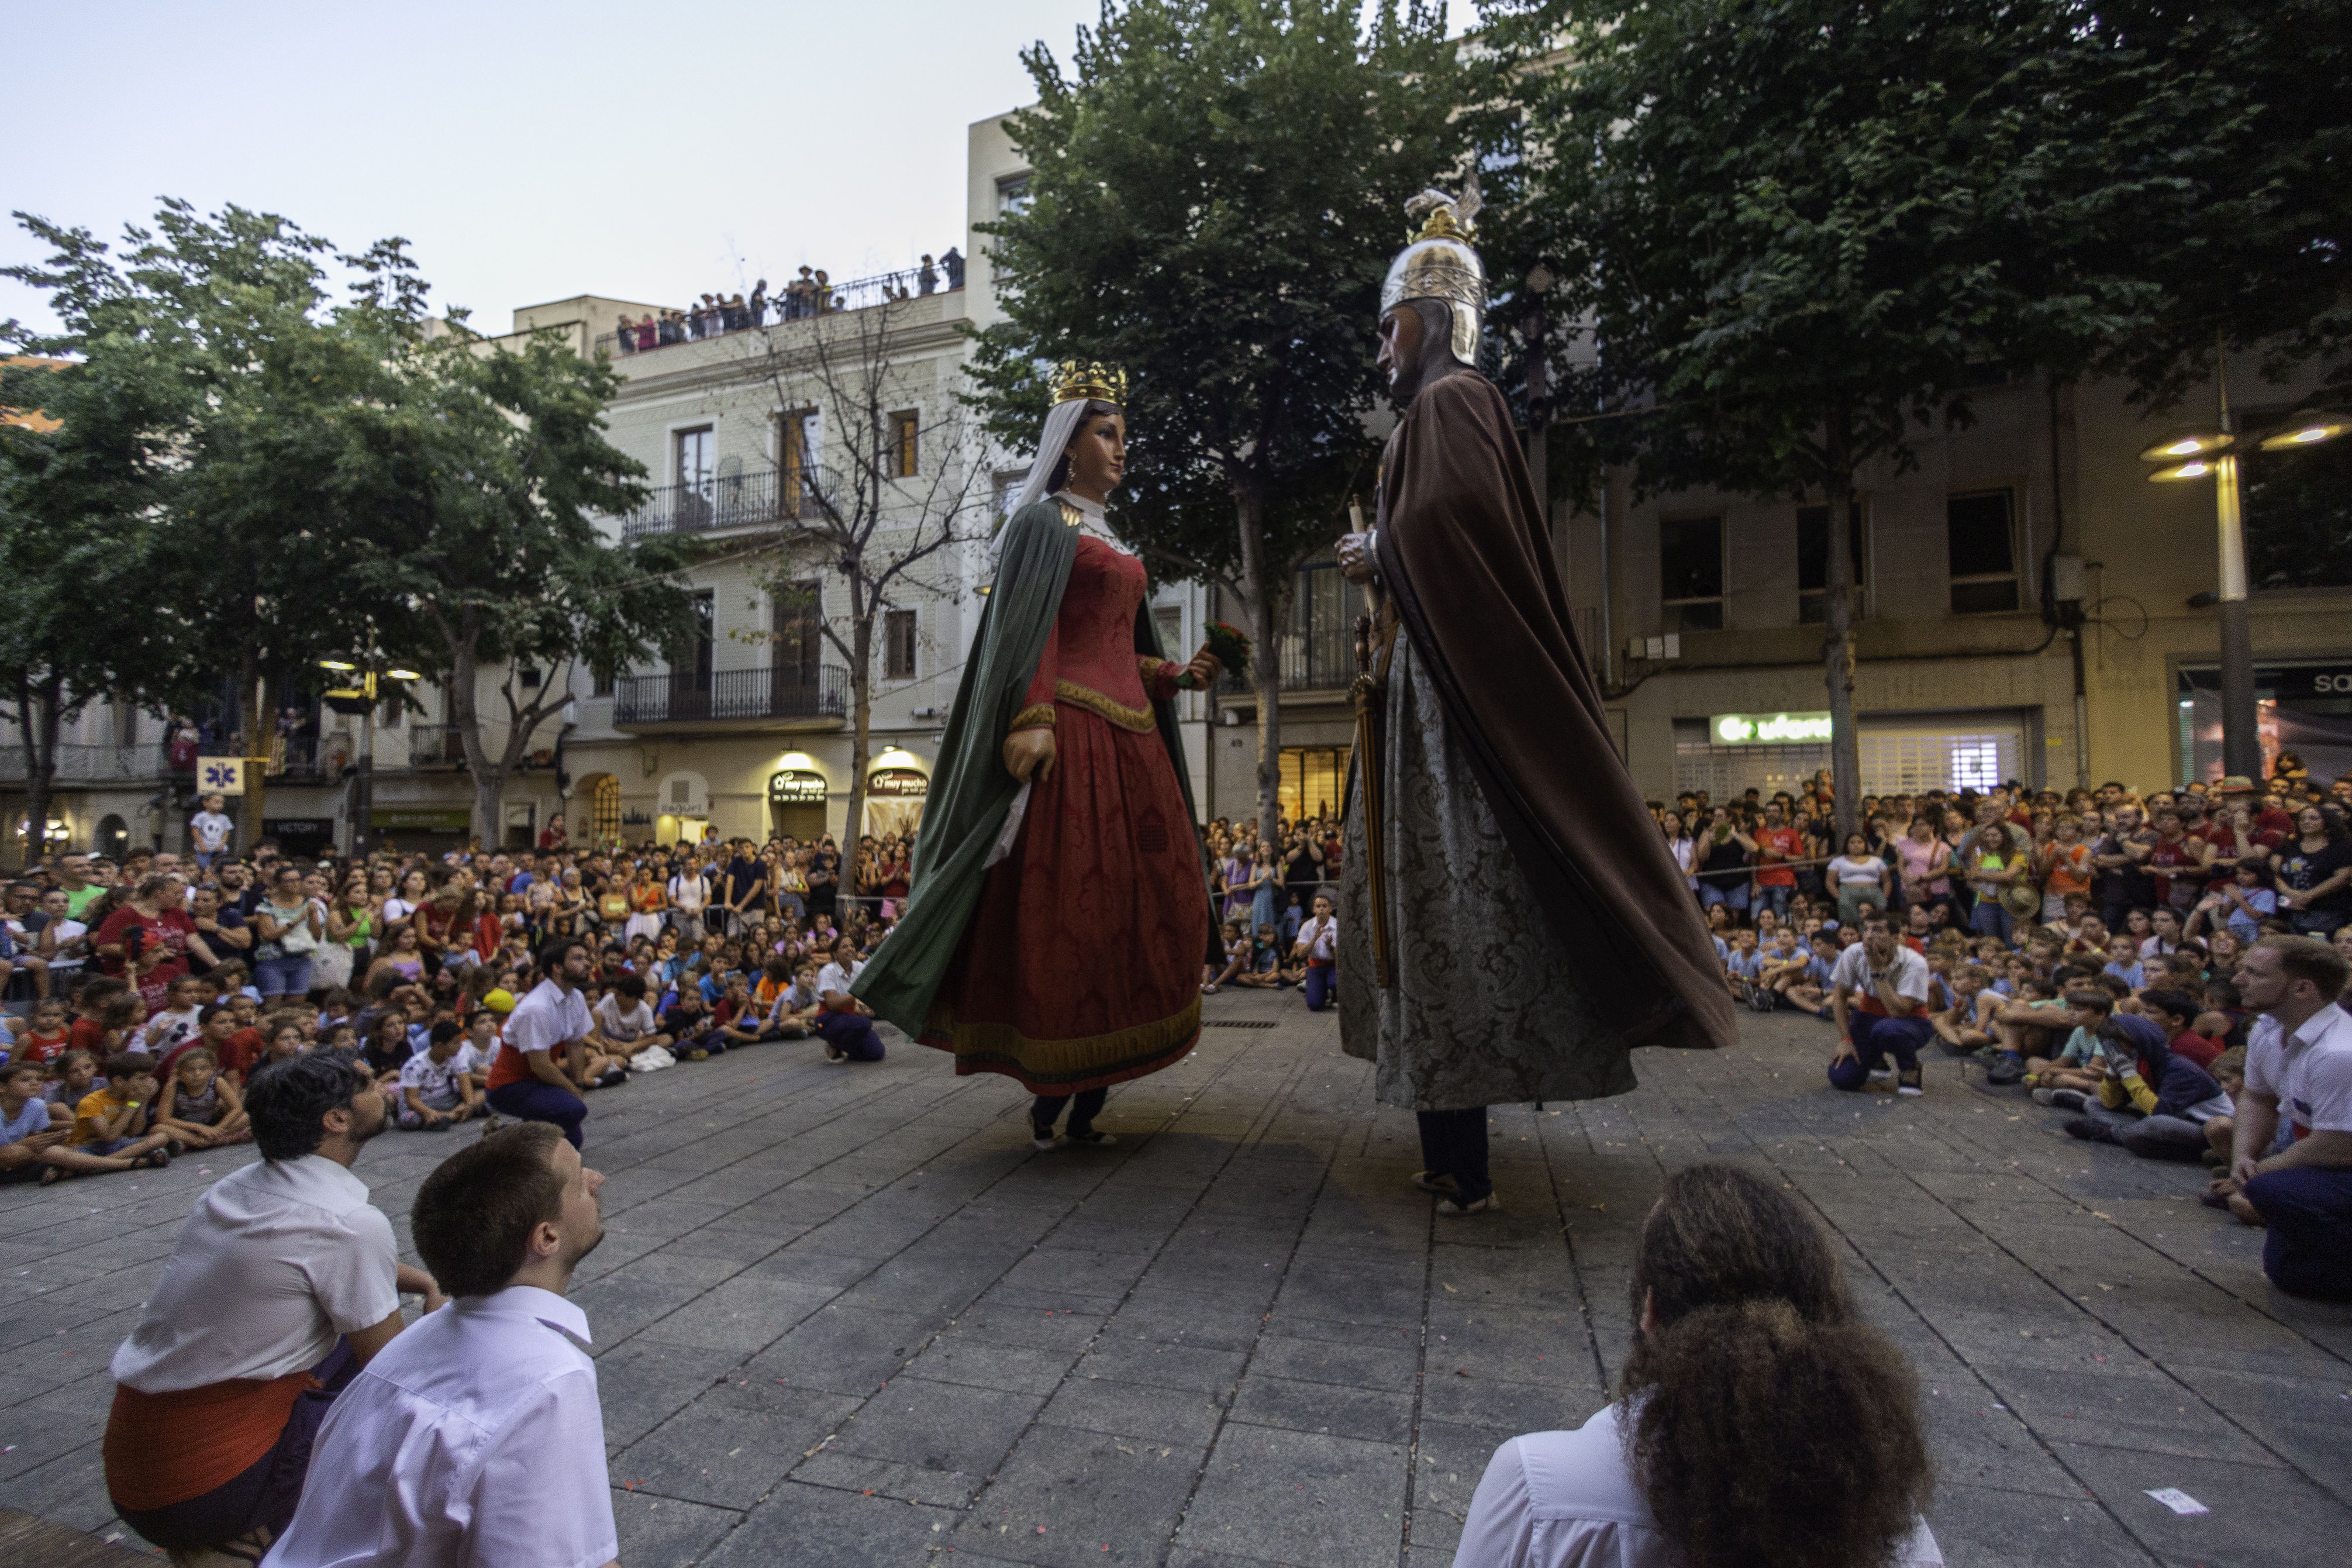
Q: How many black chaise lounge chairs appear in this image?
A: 0